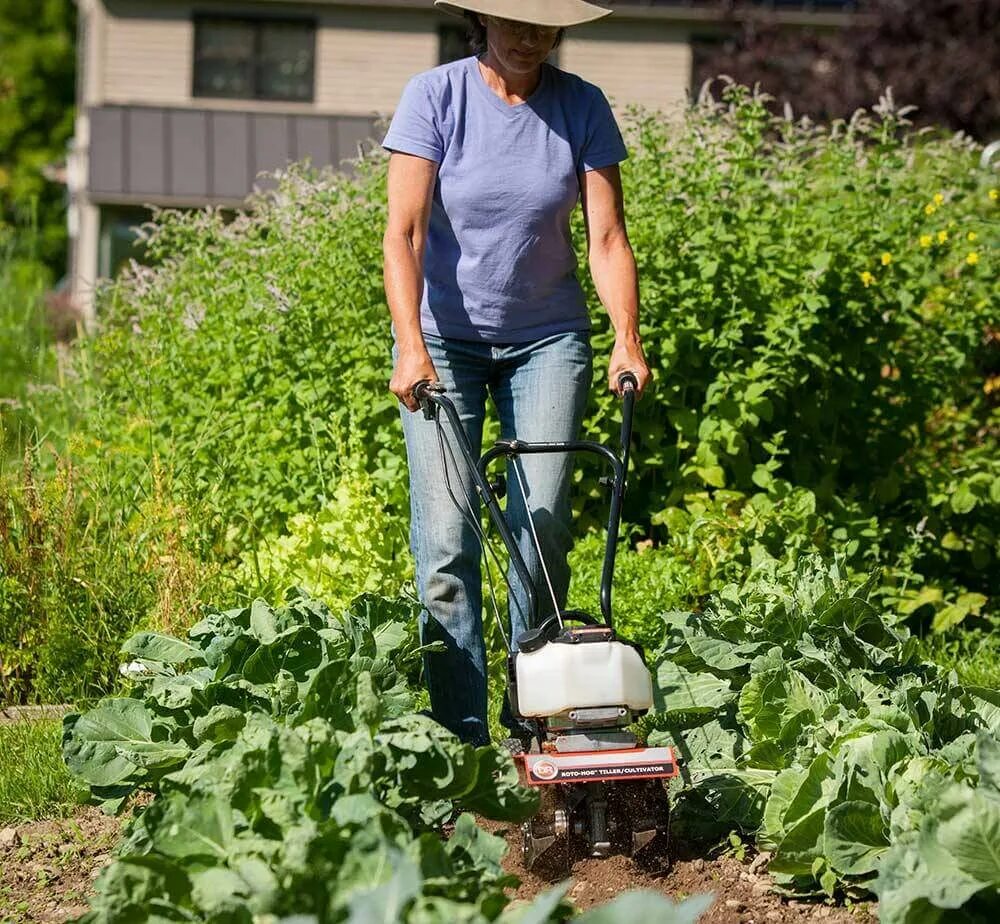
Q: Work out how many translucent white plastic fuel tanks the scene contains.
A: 1